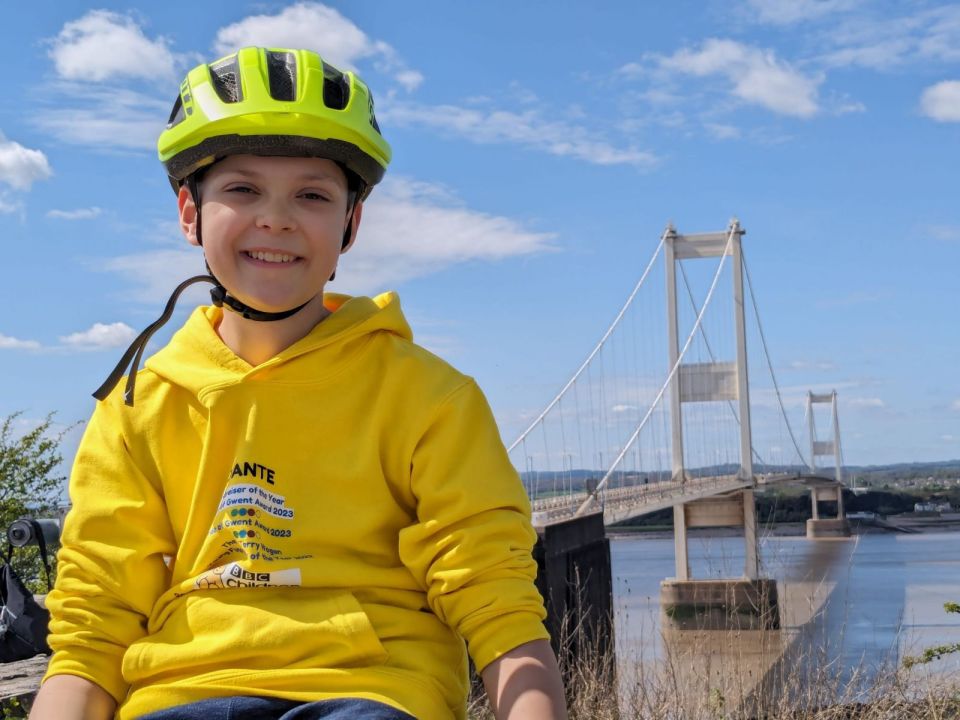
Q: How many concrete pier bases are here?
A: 2